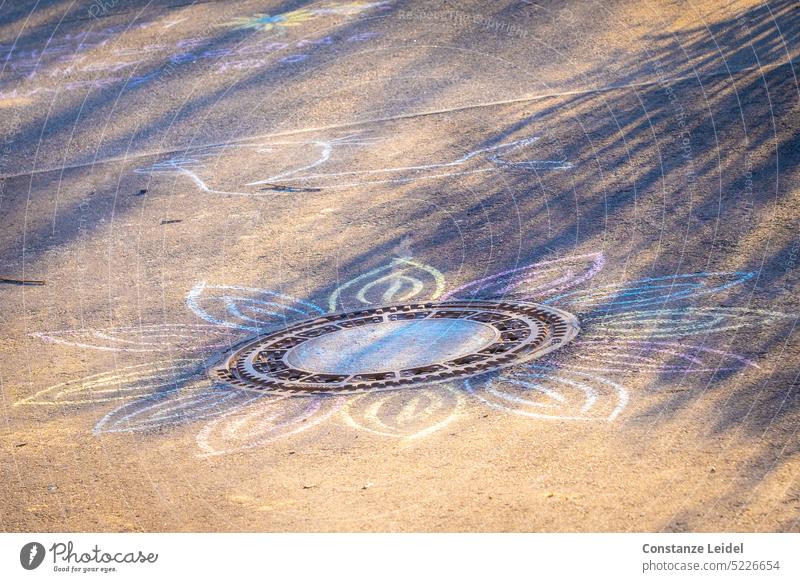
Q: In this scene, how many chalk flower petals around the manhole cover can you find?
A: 12